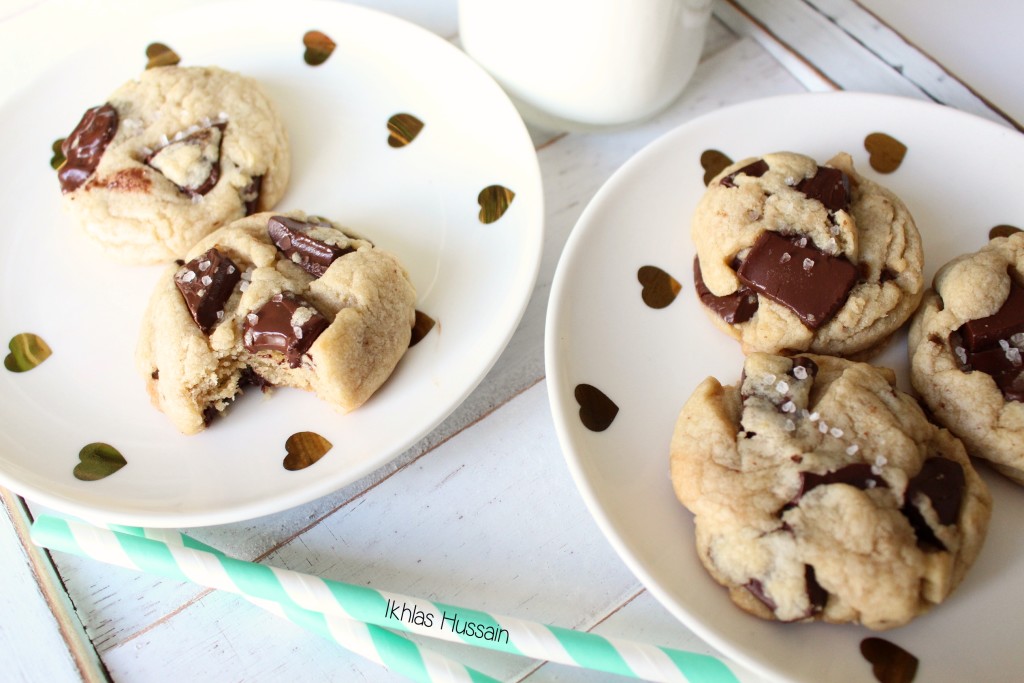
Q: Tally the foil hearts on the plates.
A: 15